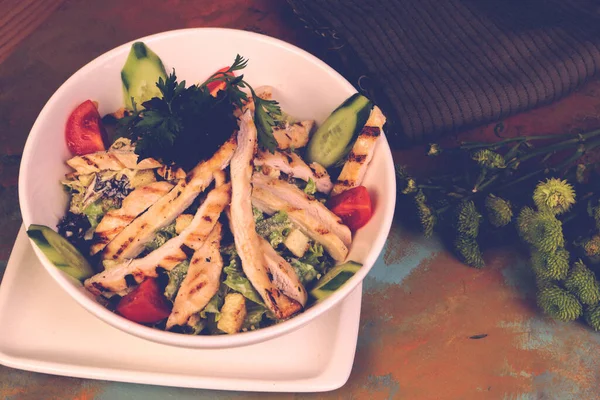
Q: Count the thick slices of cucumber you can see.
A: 4